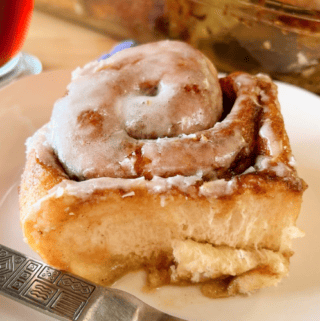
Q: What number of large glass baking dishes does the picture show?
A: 1